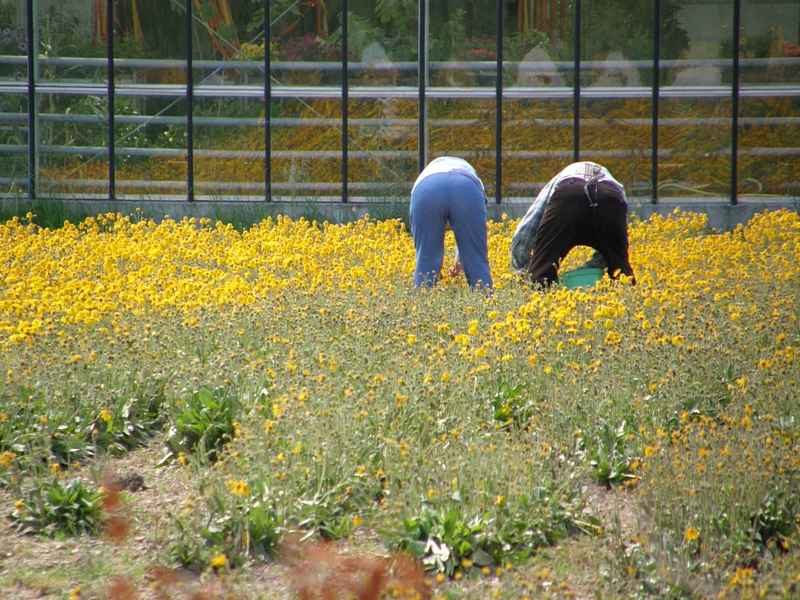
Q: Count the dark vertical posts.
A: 10